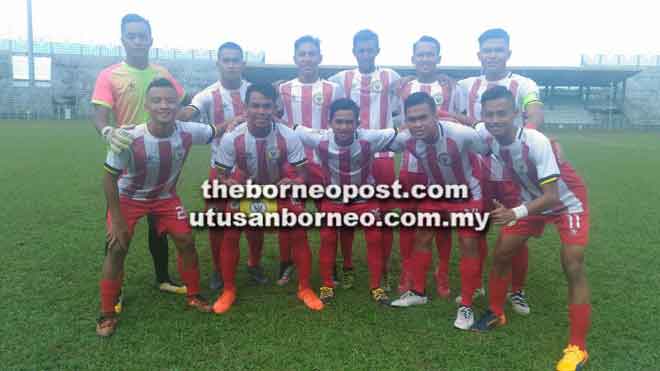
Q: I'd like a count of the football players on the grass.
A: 11